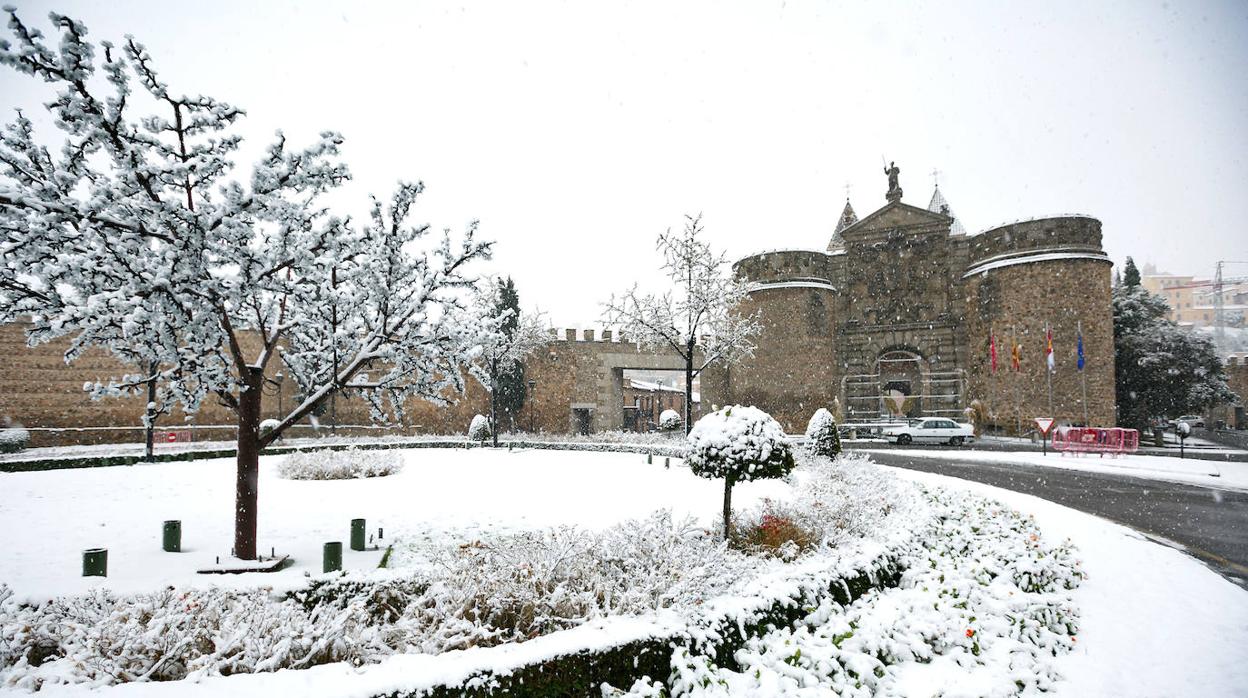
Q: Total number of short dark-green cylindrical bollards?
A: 4